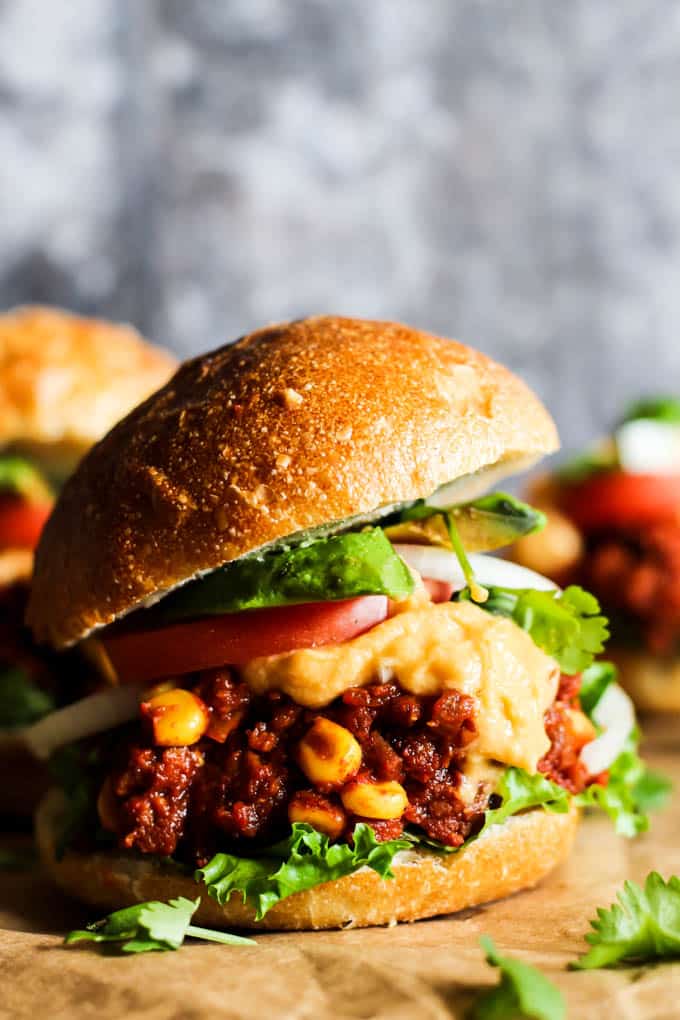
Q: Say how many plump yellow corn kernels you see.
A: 4